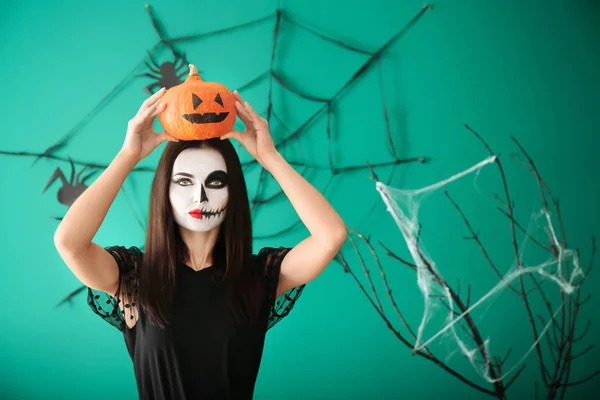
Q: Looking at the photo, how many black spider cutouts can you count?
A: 2